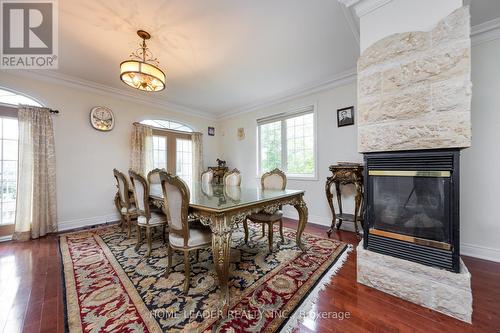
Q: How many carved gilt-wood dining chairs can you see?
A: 7